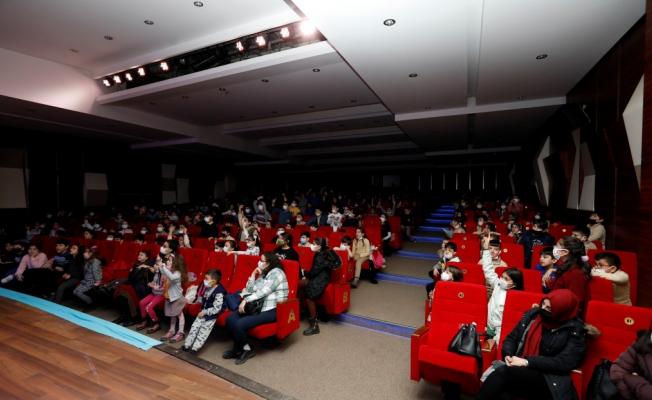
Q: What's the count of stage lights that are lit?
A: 9